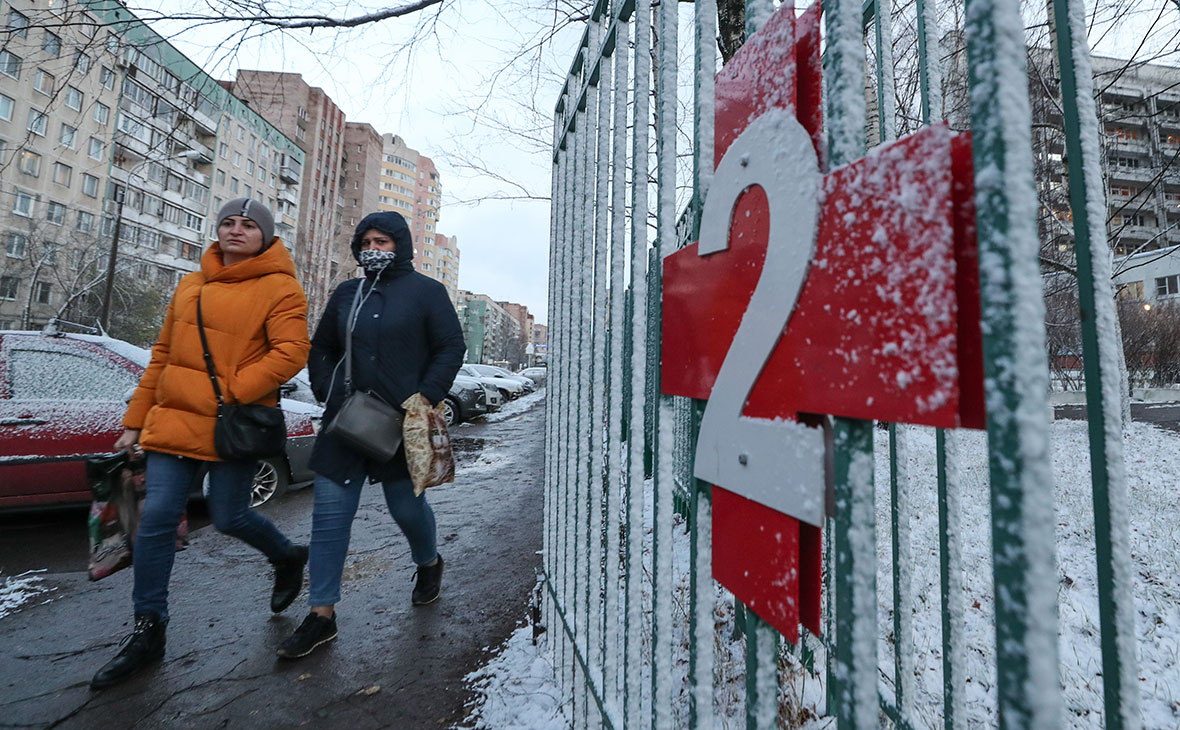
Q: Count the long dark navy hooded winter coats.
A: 1